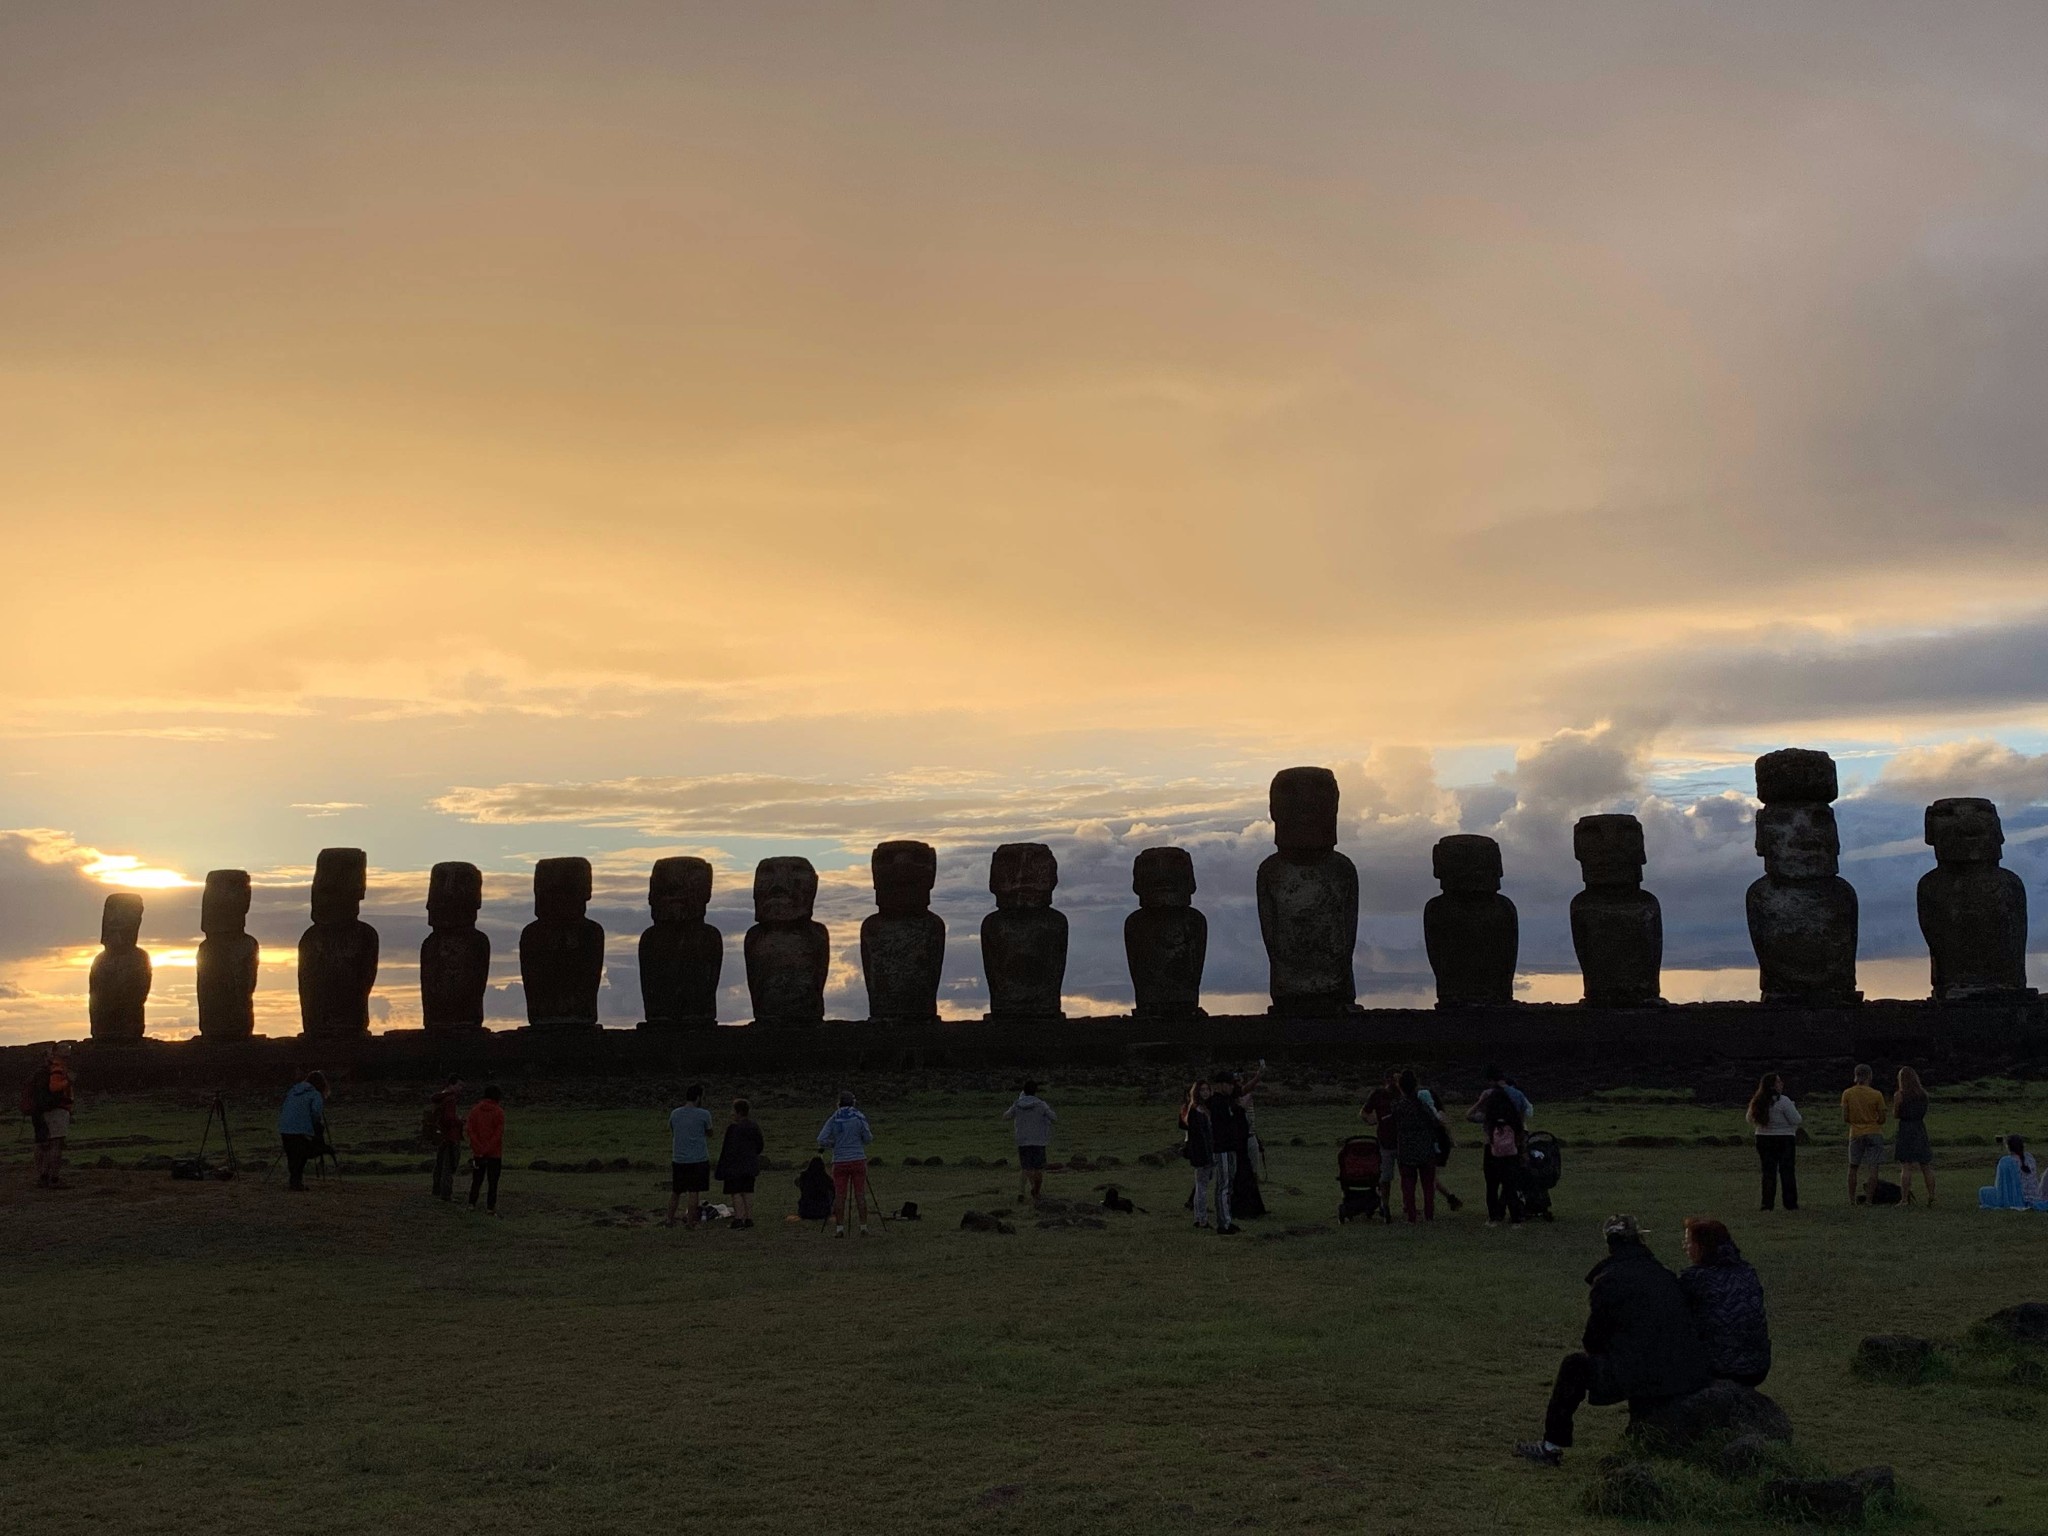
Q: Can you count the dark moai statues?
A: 15